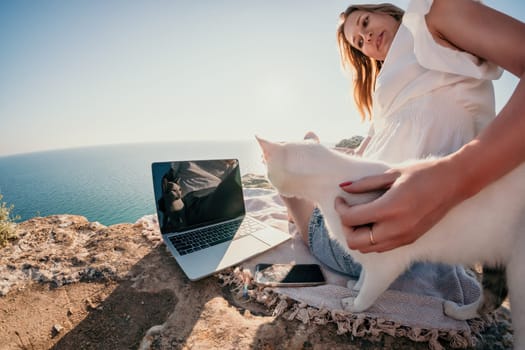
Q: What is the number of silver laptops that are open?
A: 1